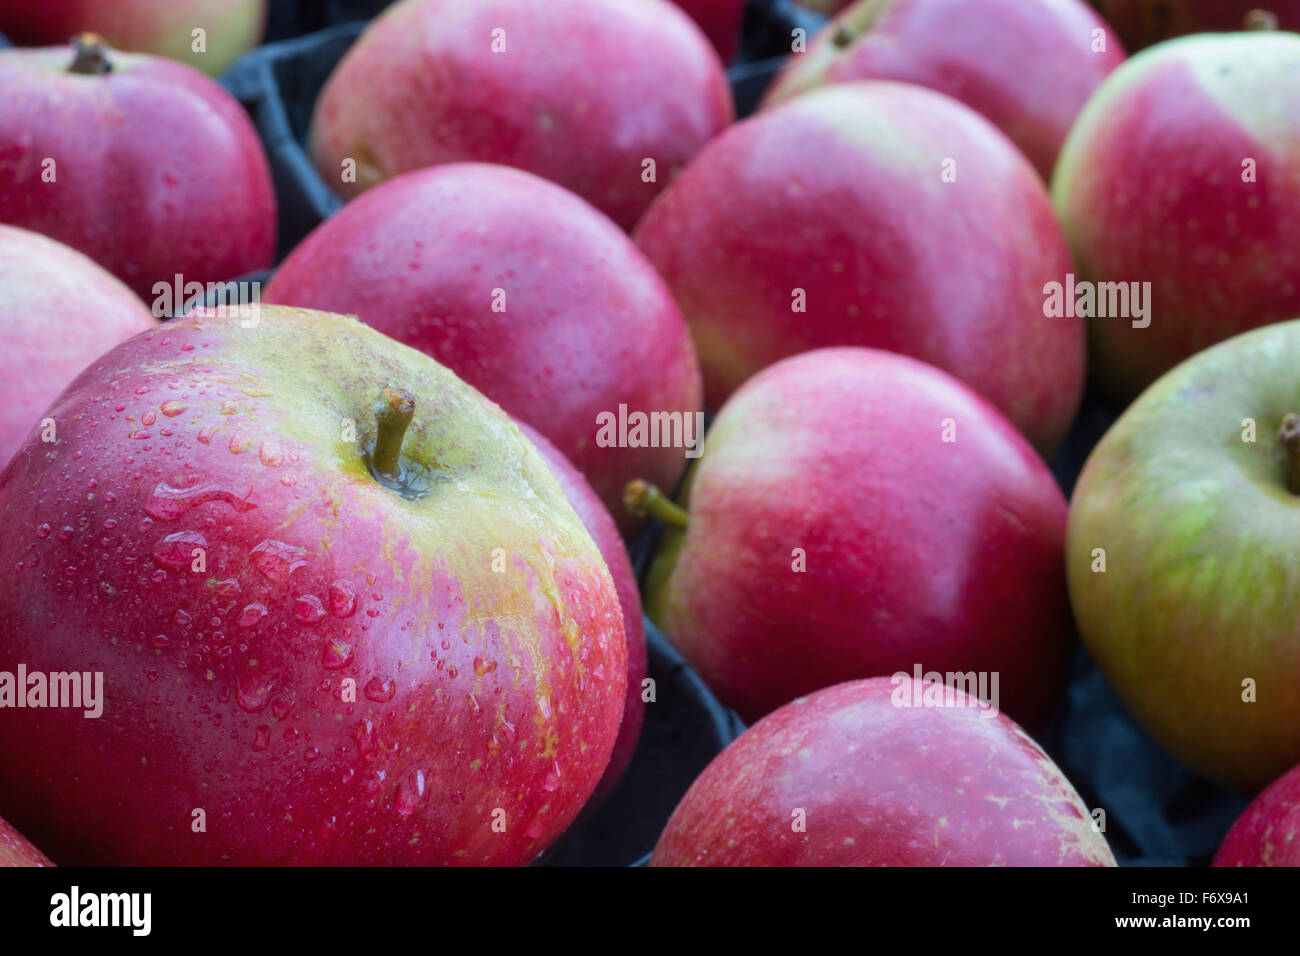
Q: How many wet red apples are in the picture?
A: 1